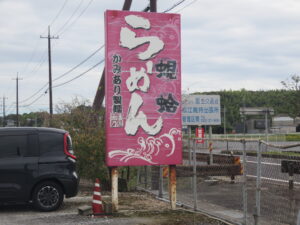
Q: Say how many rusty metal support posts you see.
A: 2